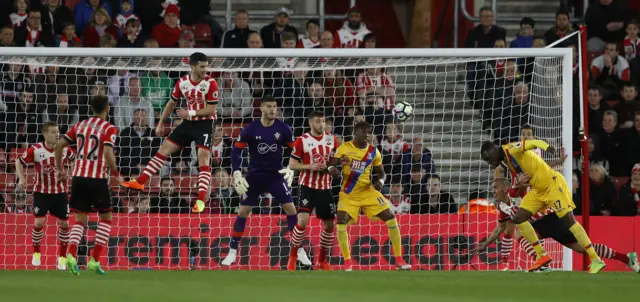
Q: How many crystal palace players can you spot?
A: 2